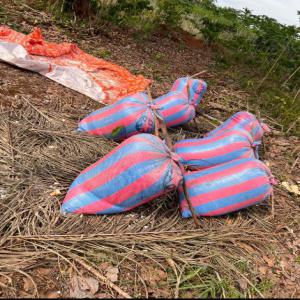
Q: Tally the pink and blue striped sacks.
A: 7